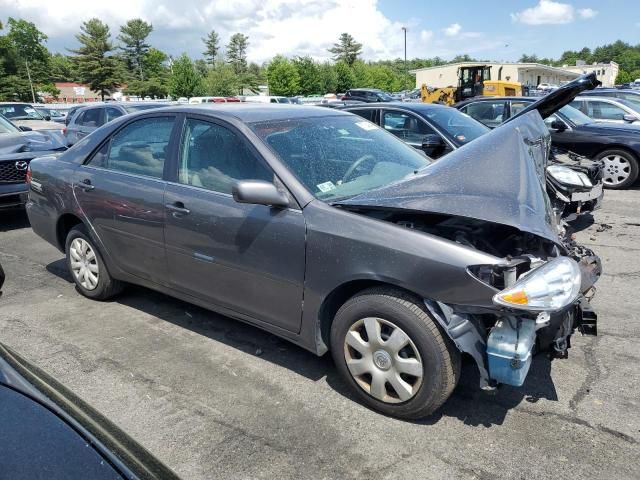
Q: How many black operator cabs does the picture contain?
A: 1